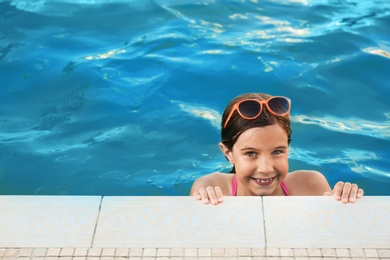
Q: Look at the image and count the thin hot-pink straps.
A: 2